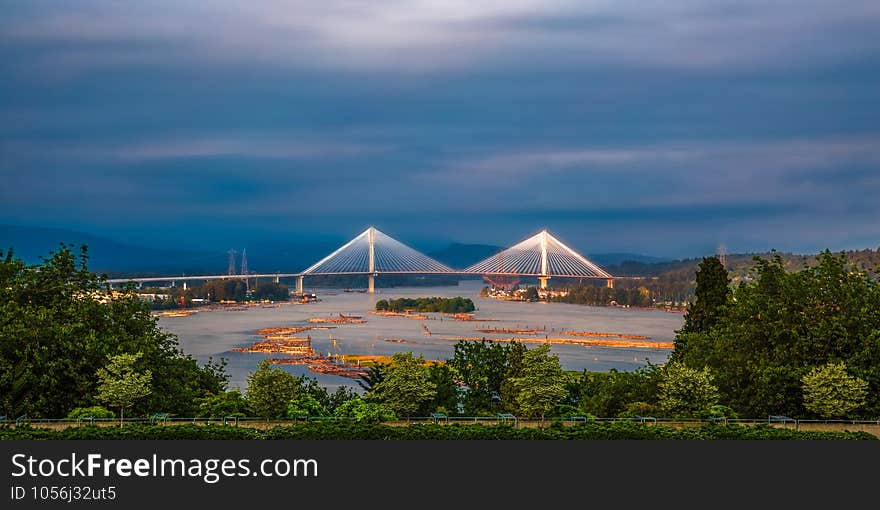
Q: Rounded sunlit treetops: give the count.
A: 6